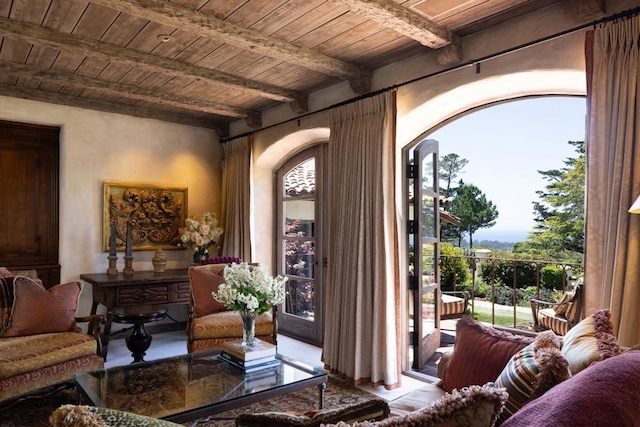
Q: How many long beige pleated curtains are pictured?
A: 3